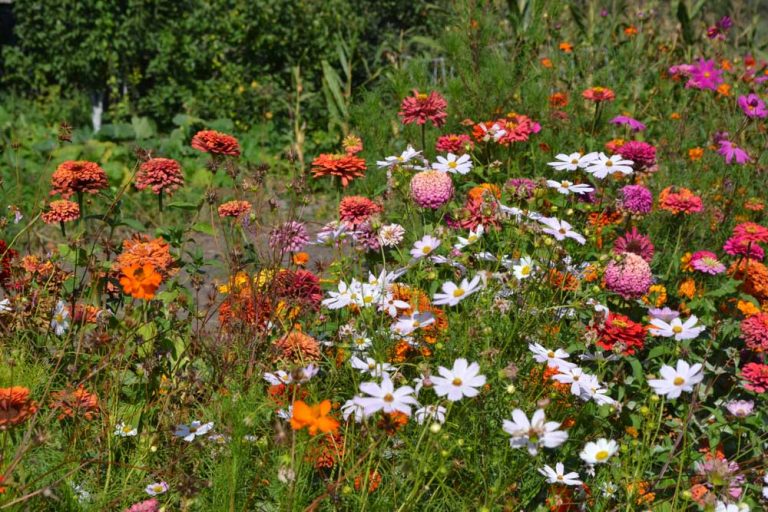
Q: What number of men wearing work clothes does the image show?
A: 0